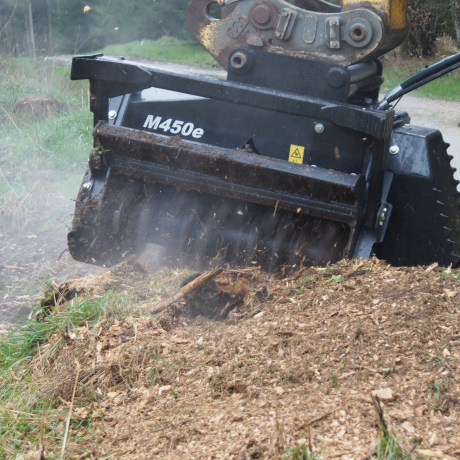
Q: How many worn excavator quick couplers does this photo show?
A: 1